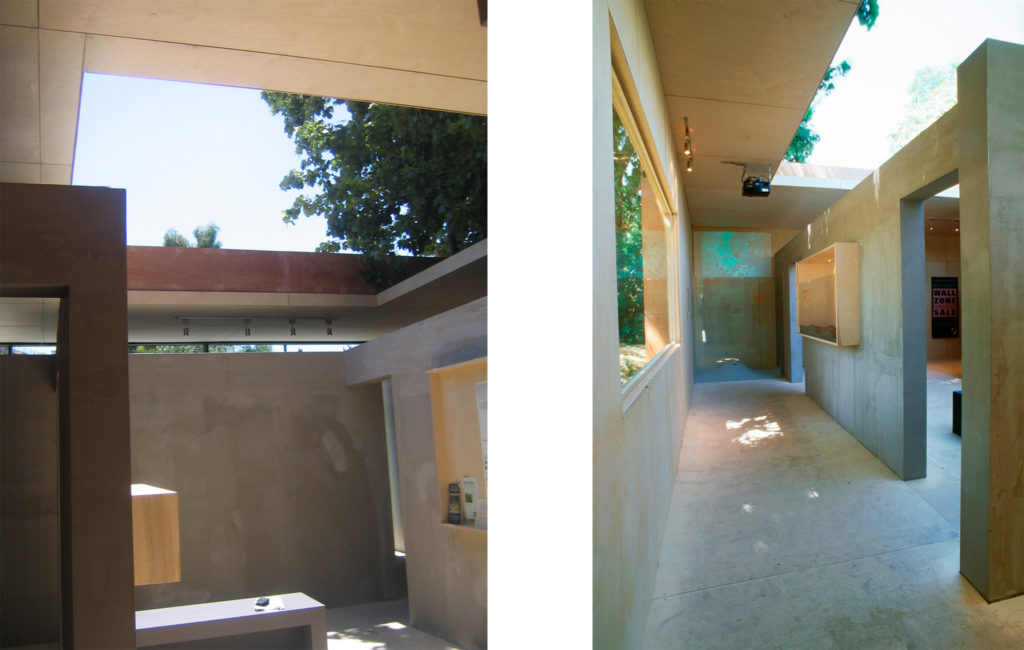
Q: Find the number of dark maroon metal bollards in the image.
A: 0